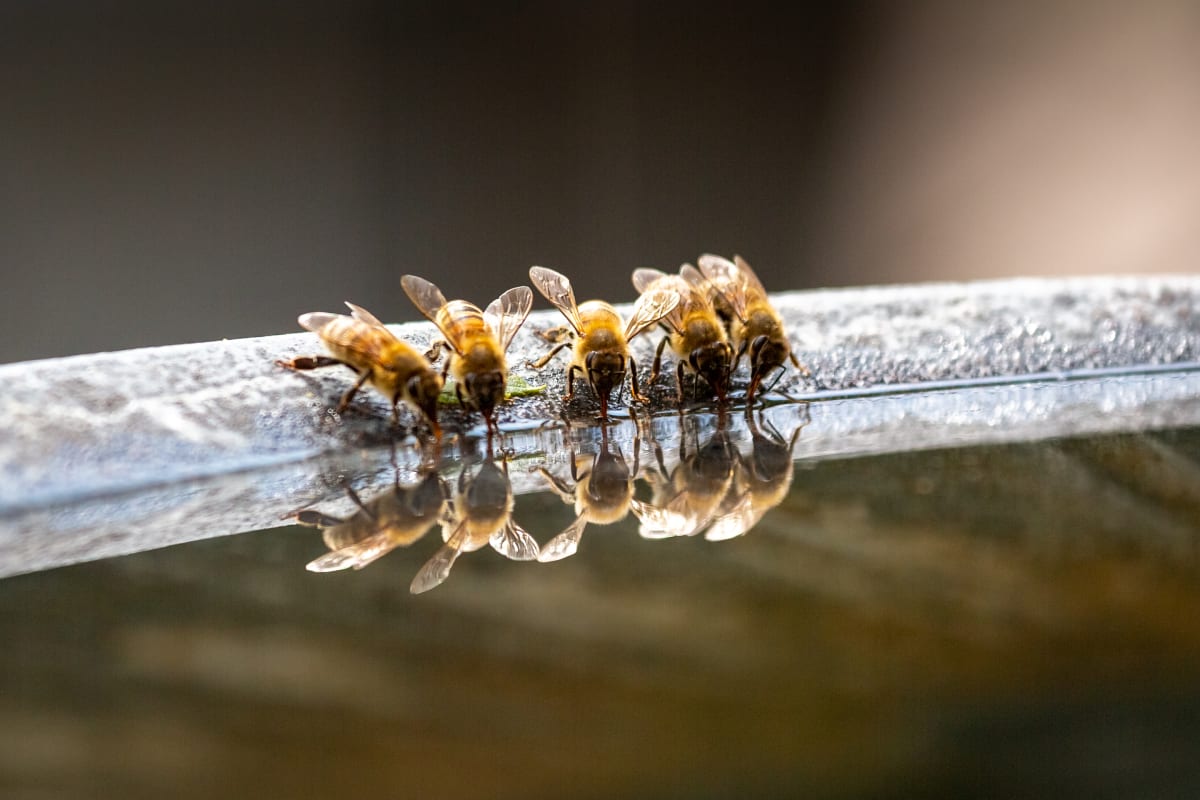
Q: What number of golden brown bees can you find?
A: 5